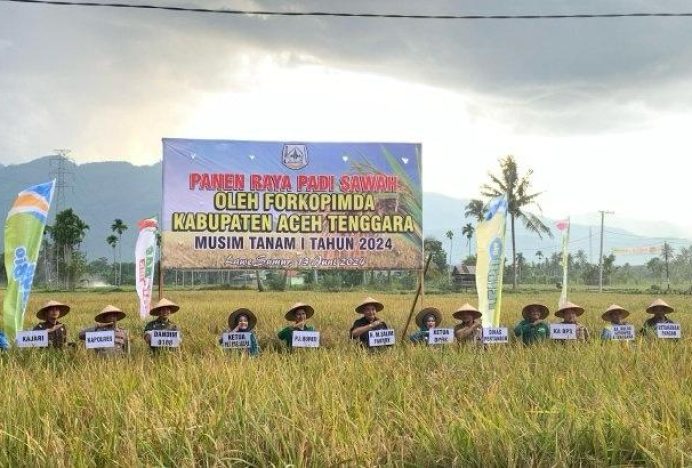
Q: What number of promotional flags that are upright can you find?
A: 4